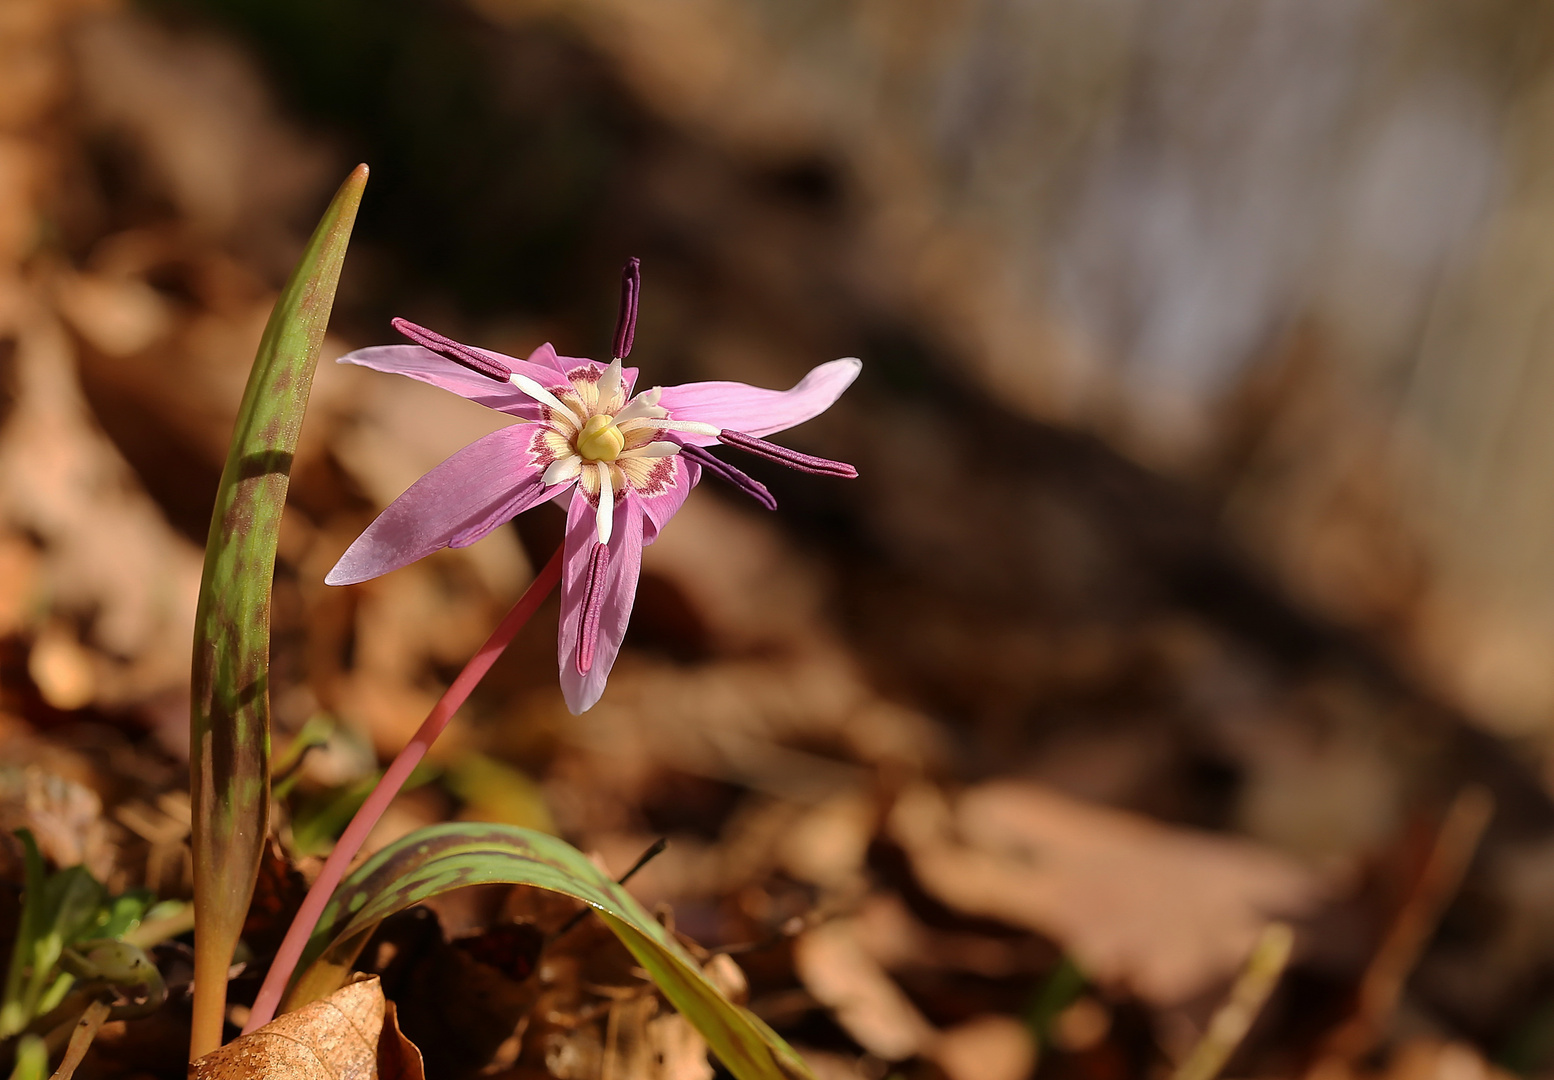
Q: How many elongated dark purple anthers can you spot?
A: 6